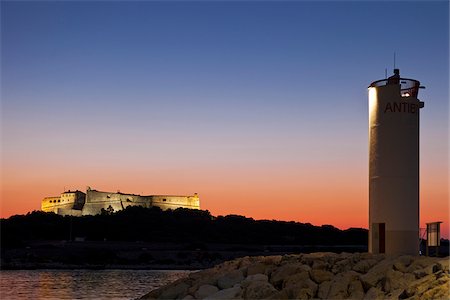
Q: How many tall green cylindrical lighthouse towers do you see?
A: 0